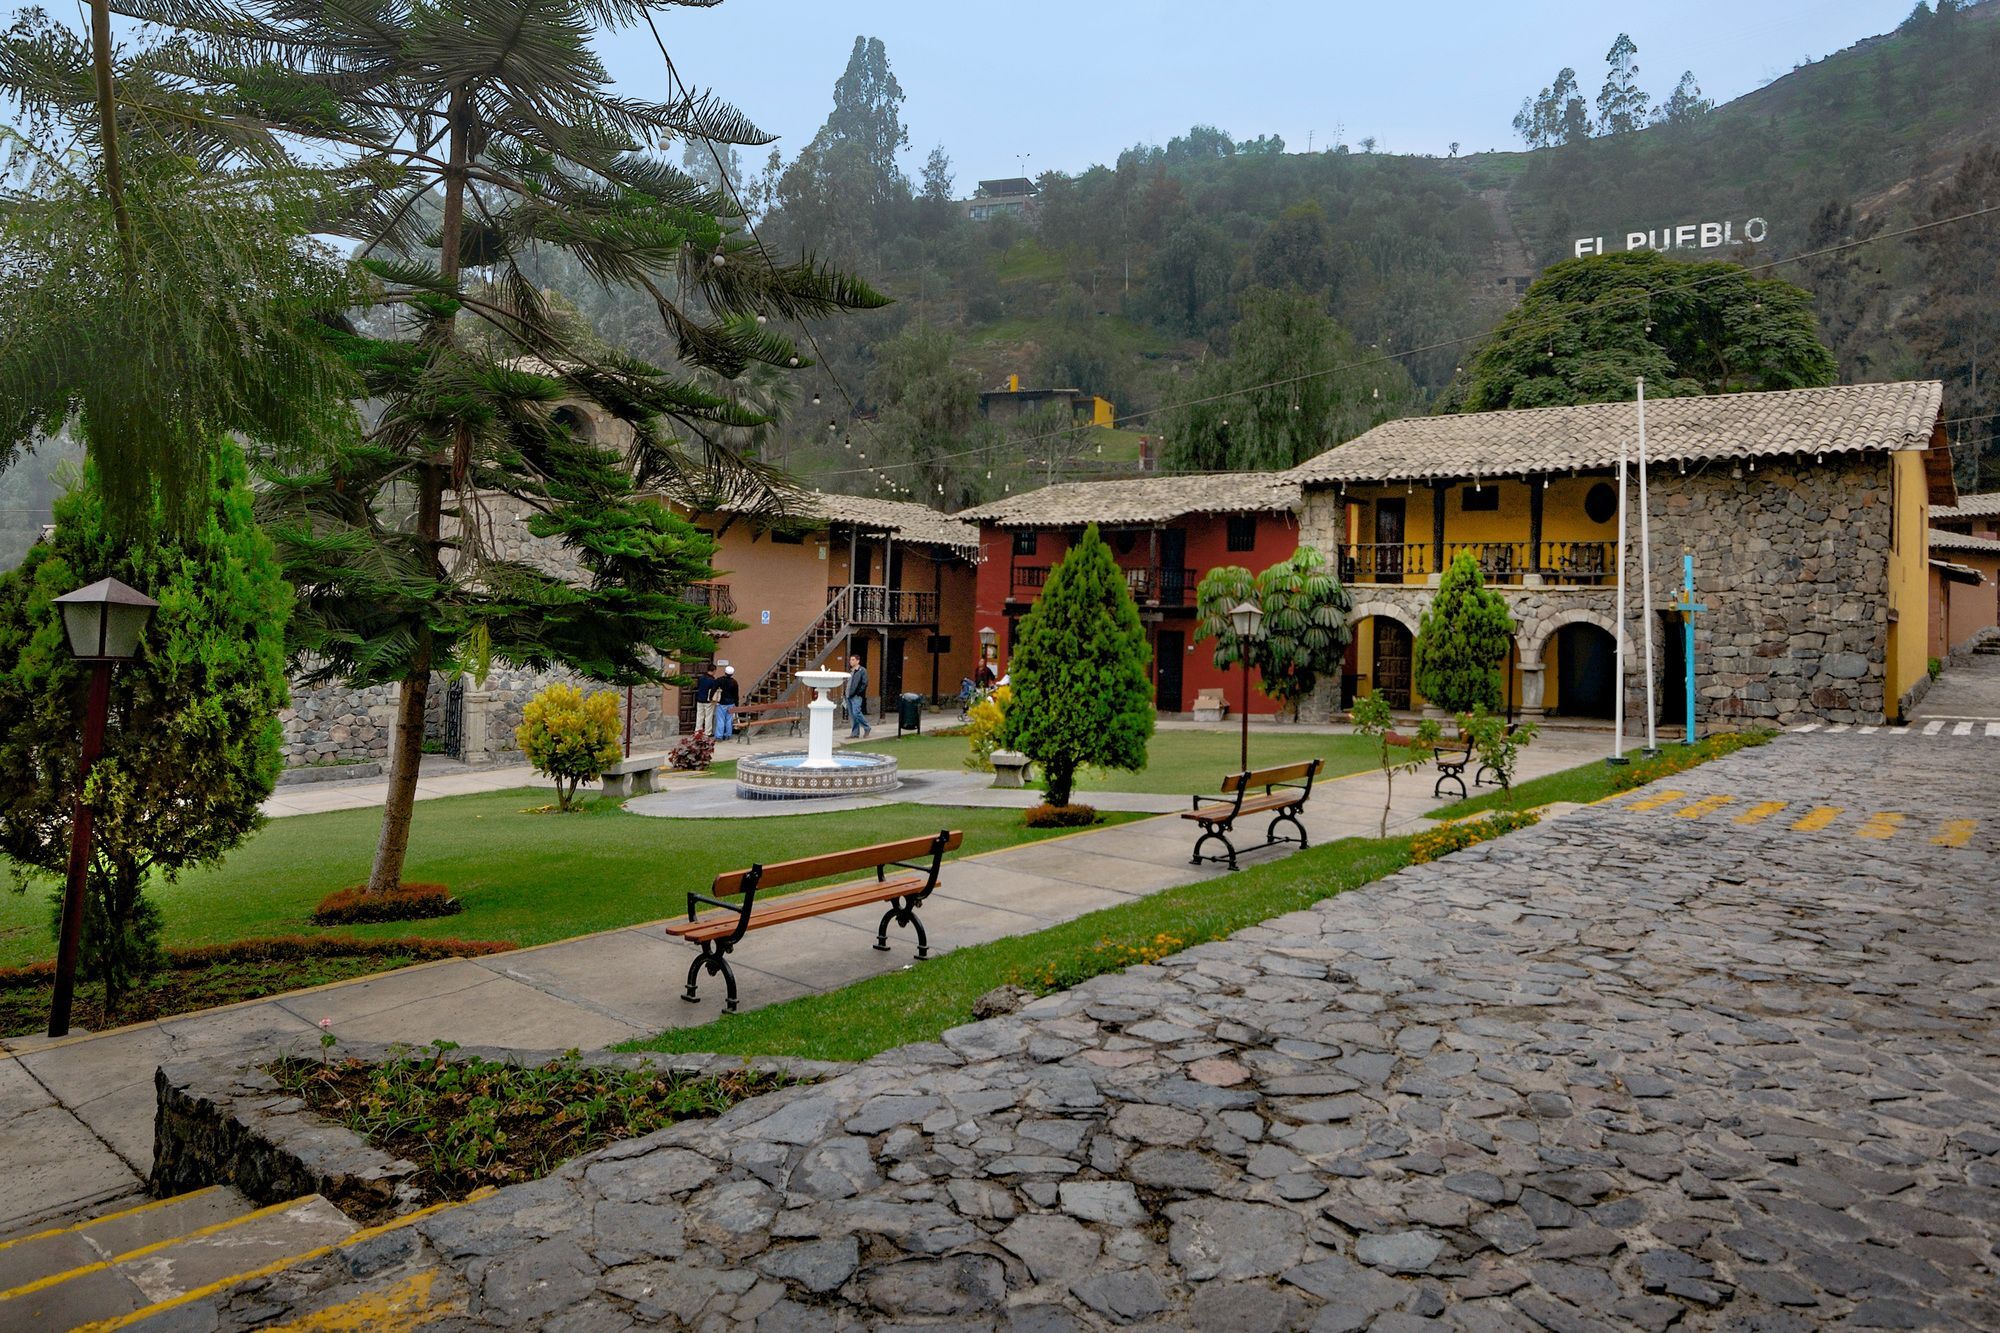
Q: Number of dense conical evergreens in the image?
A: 3